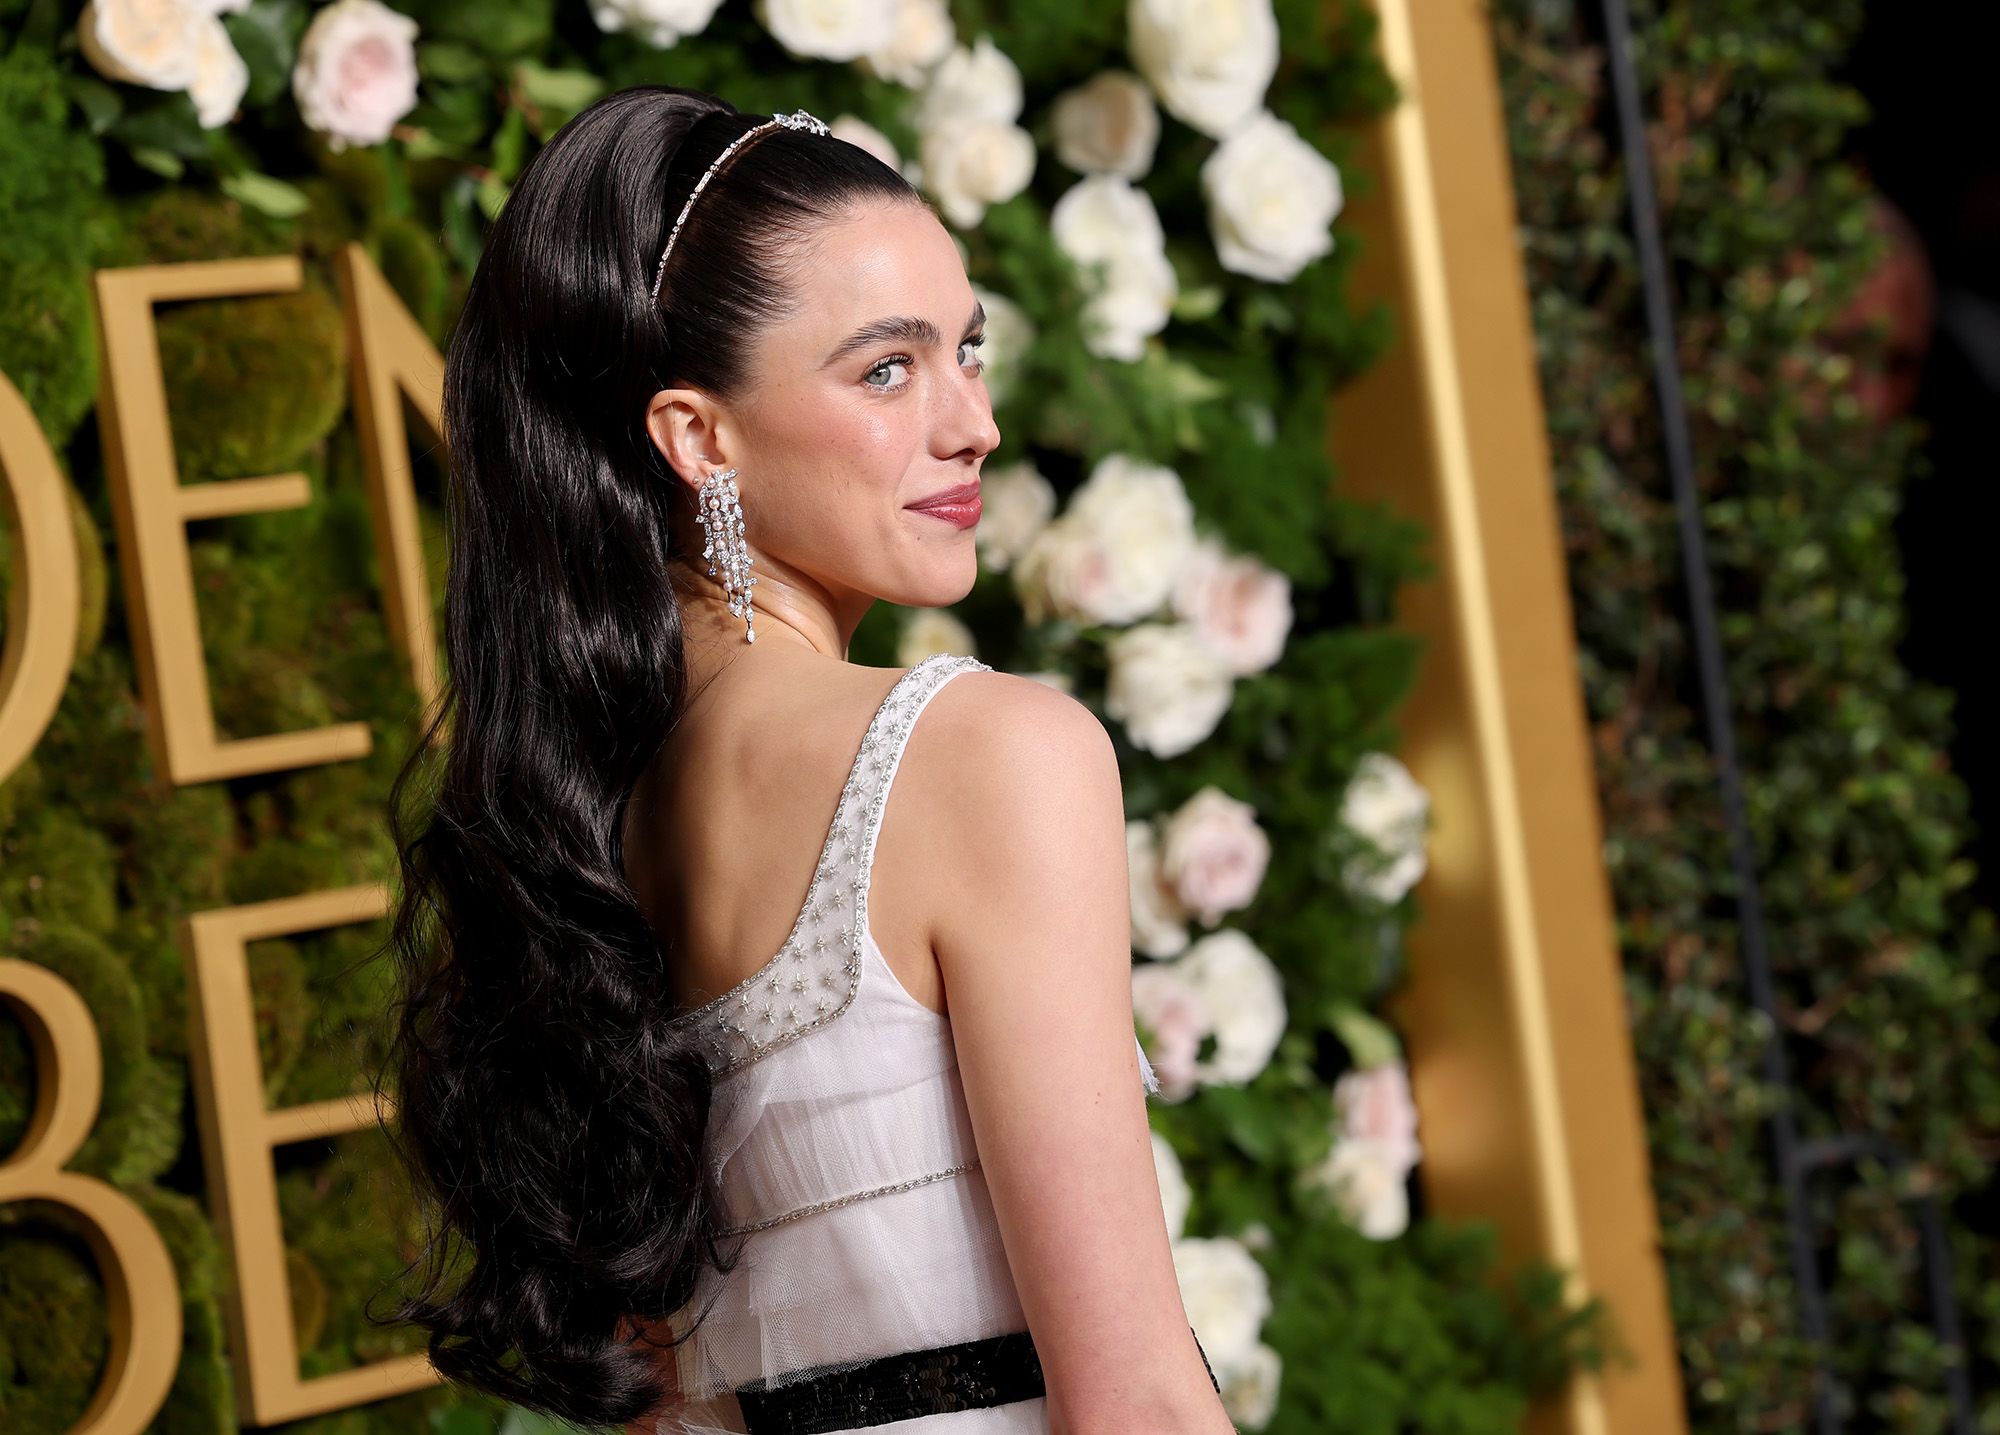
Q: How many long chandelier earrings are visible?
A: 1